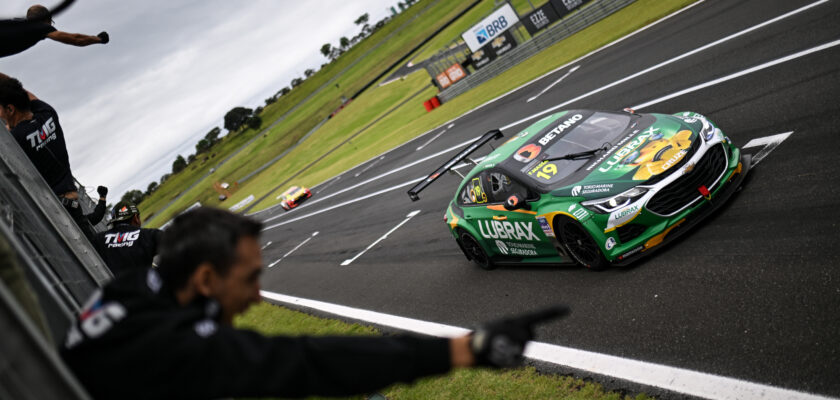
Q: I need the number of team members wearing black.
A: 4